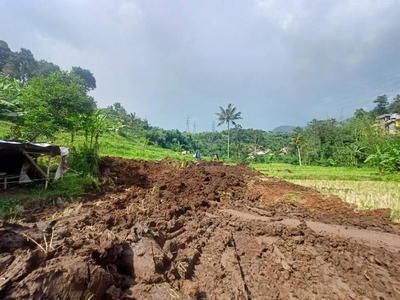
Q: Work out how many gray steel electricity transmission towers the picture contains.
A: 3